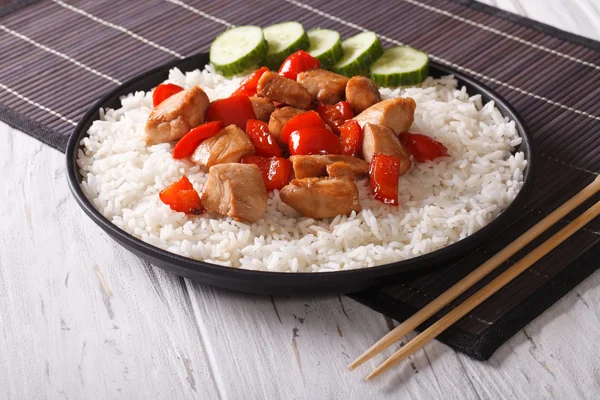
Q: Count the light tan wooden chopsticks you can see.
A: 2